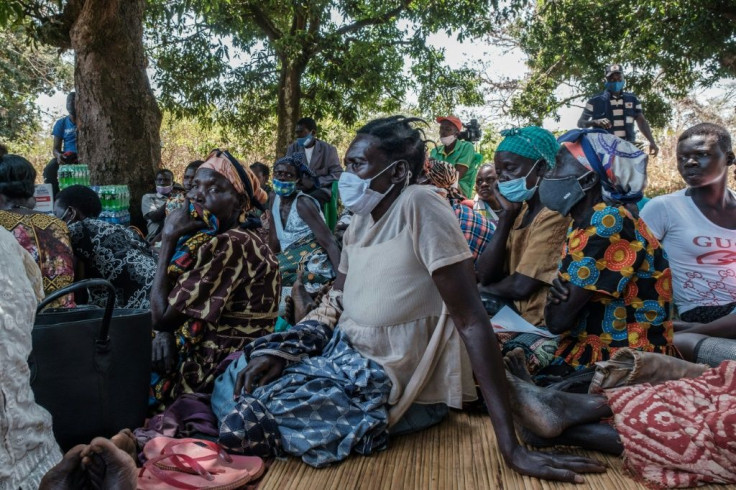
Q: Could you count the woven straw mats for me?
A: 1